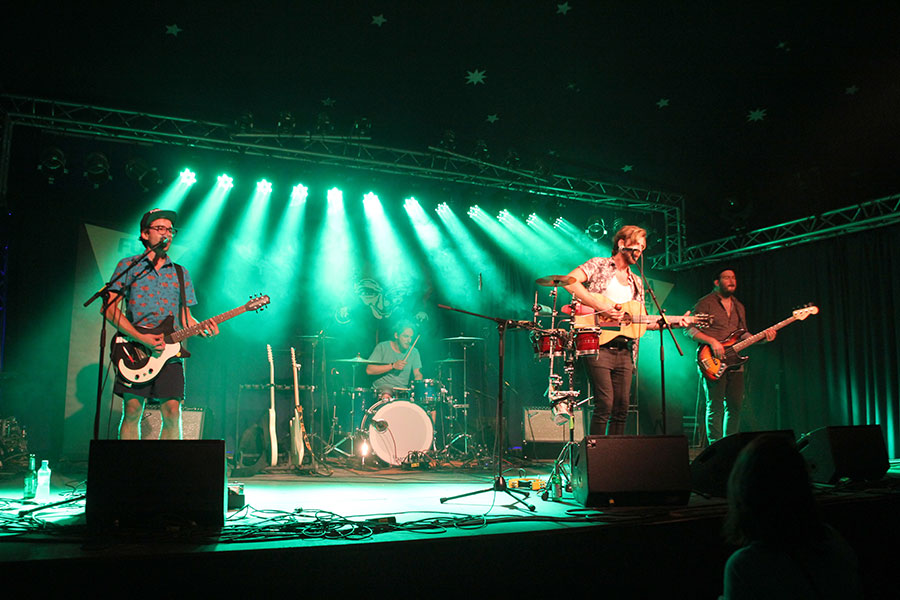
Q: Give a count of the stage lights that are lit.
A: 12